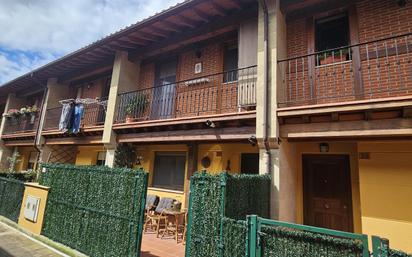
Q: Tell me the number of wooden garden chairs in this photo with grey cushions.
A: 2